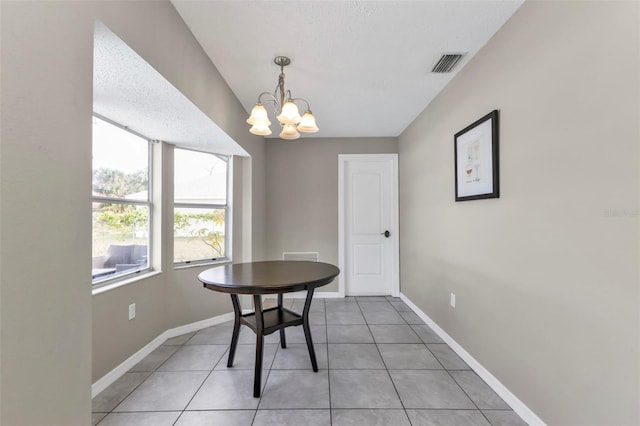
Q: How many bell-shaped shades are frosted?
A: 5